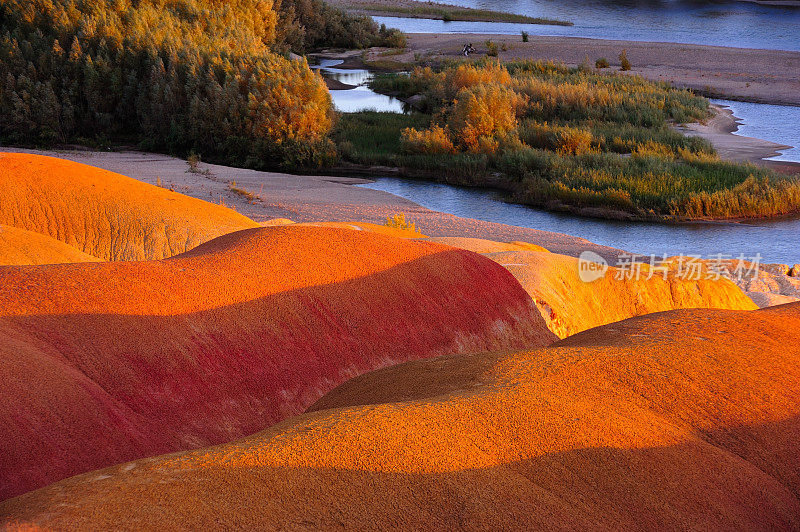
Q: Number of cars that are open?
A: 0